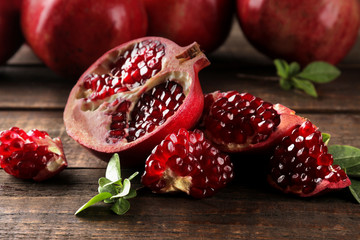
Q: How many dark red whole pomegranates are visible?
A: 4